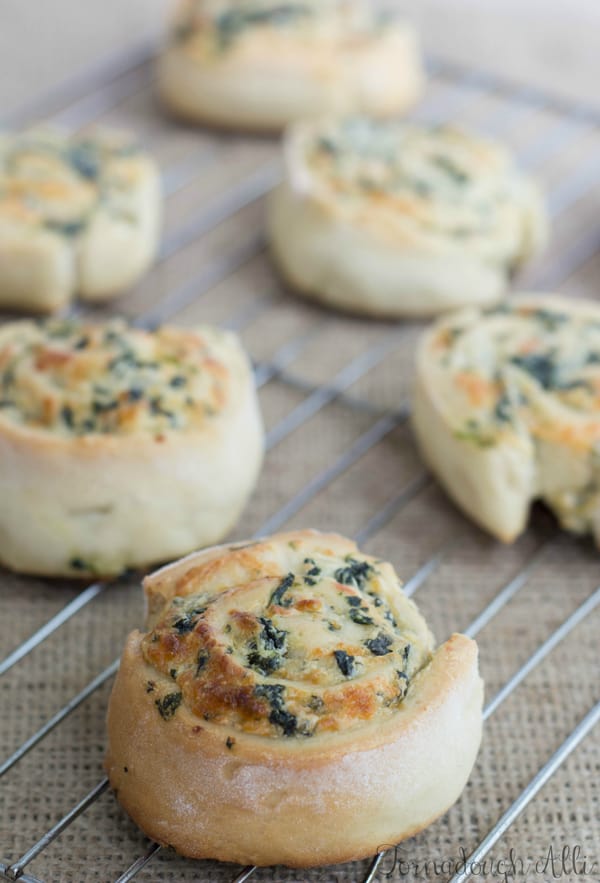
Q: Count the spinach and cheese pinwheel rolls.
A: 6